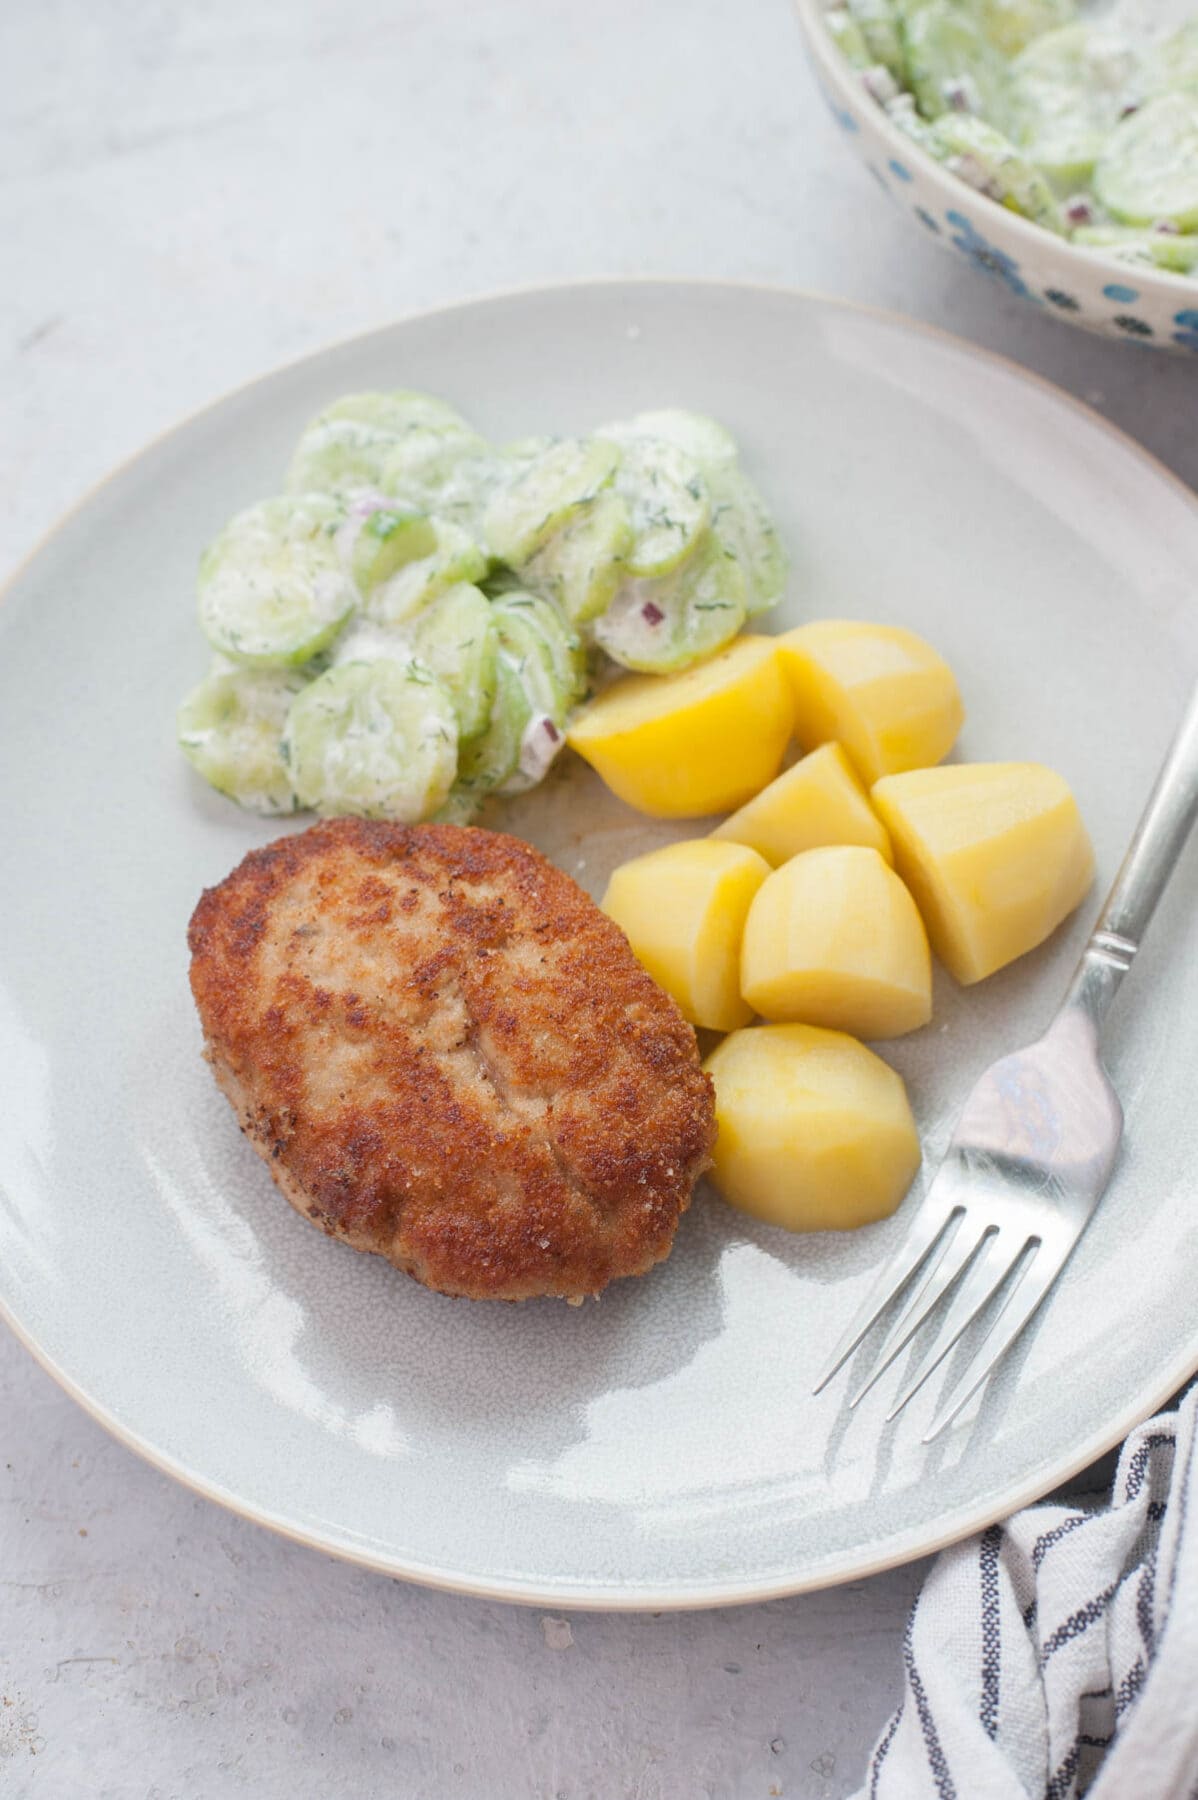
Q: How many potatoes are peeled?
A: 7